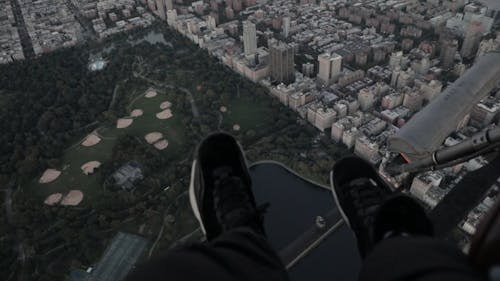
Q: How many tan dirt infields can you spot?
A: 12